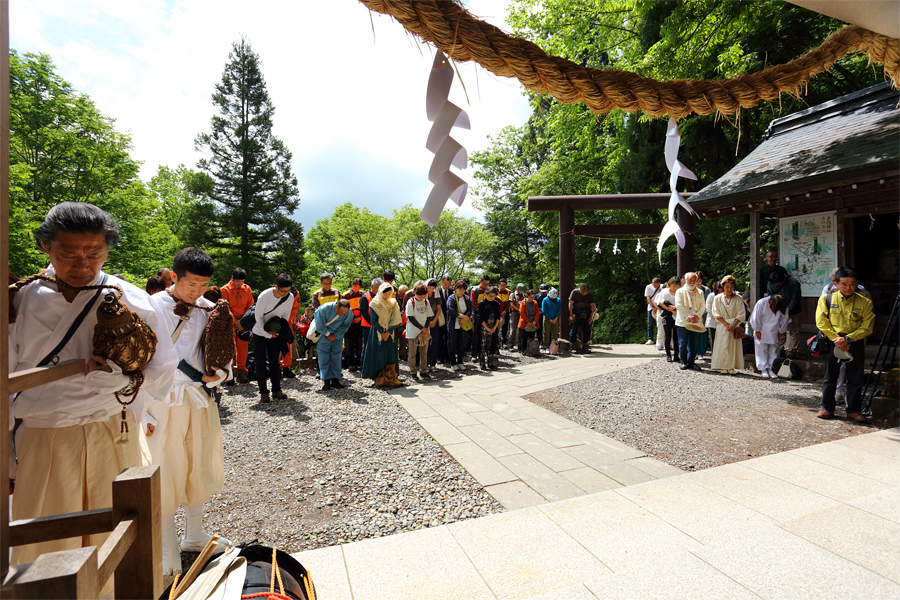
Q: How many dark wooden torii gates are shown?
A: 1